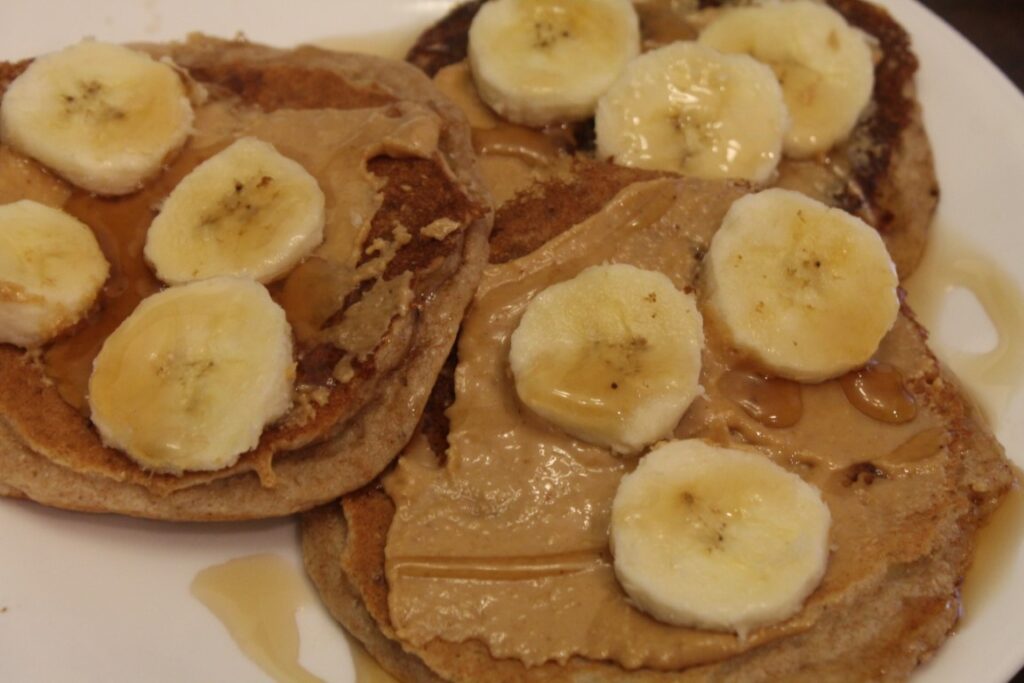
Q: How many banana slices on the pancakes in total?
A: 10